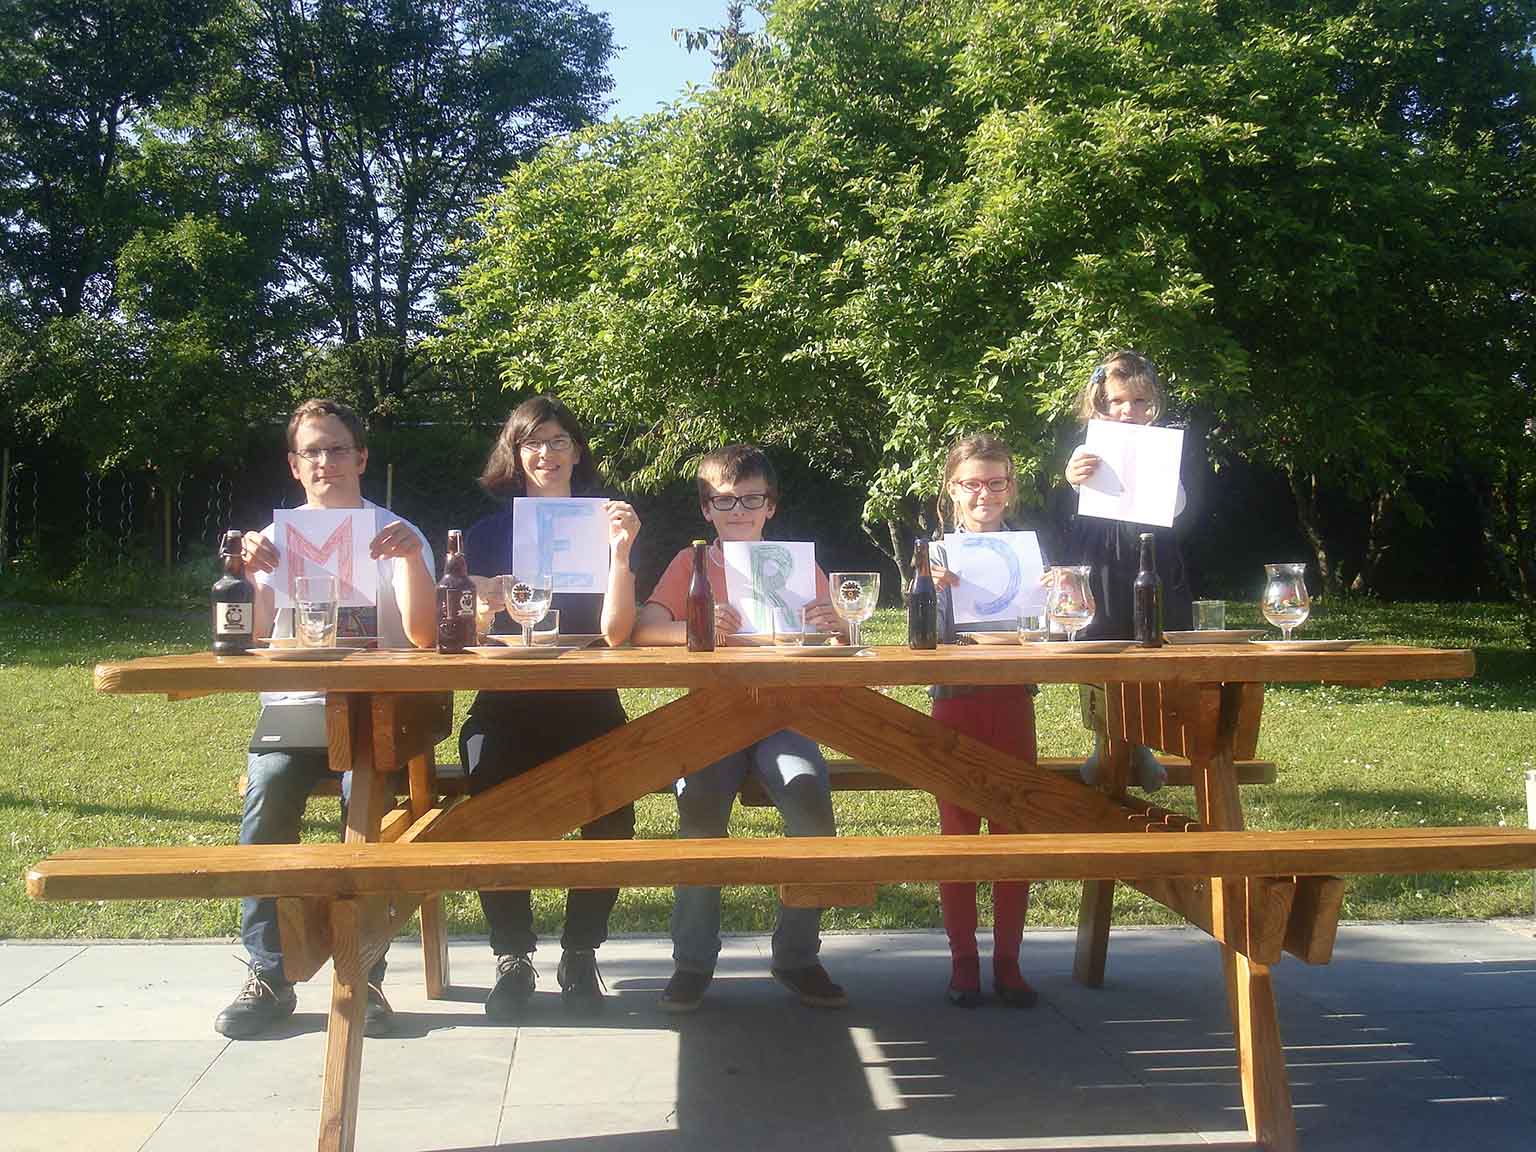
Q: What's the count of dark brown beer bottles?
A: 5